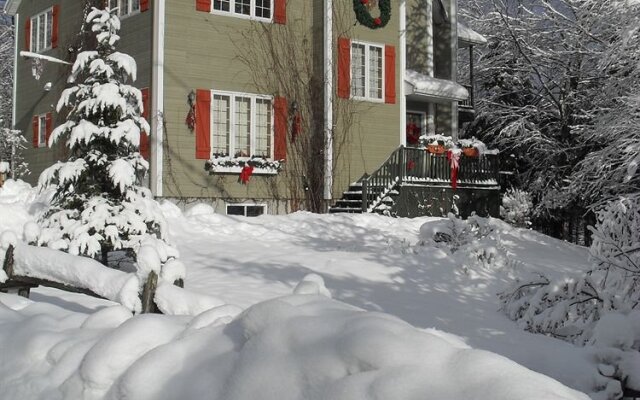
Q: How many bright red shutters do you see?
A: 12